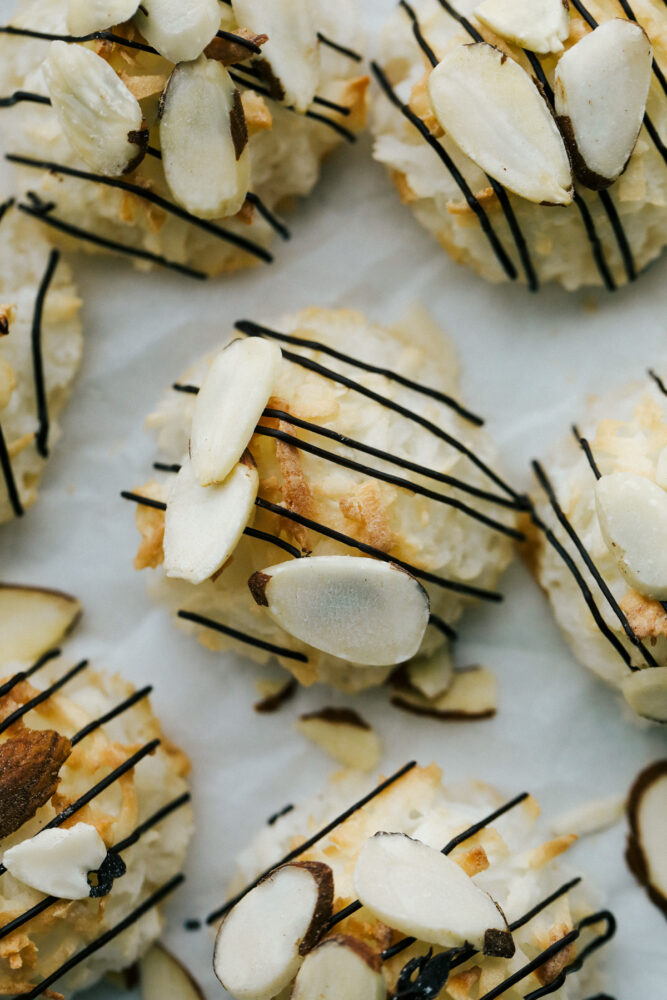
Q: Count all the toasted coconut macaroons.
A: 7